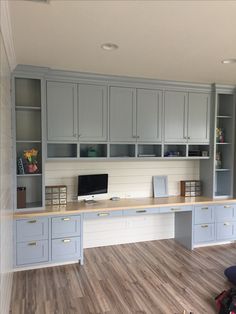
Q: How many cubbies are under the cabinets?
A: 6